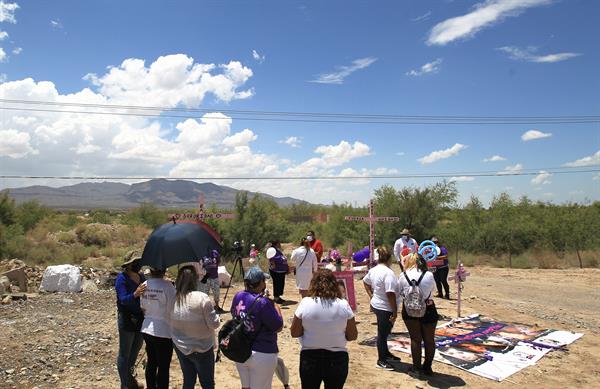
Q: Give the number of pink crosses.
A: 3